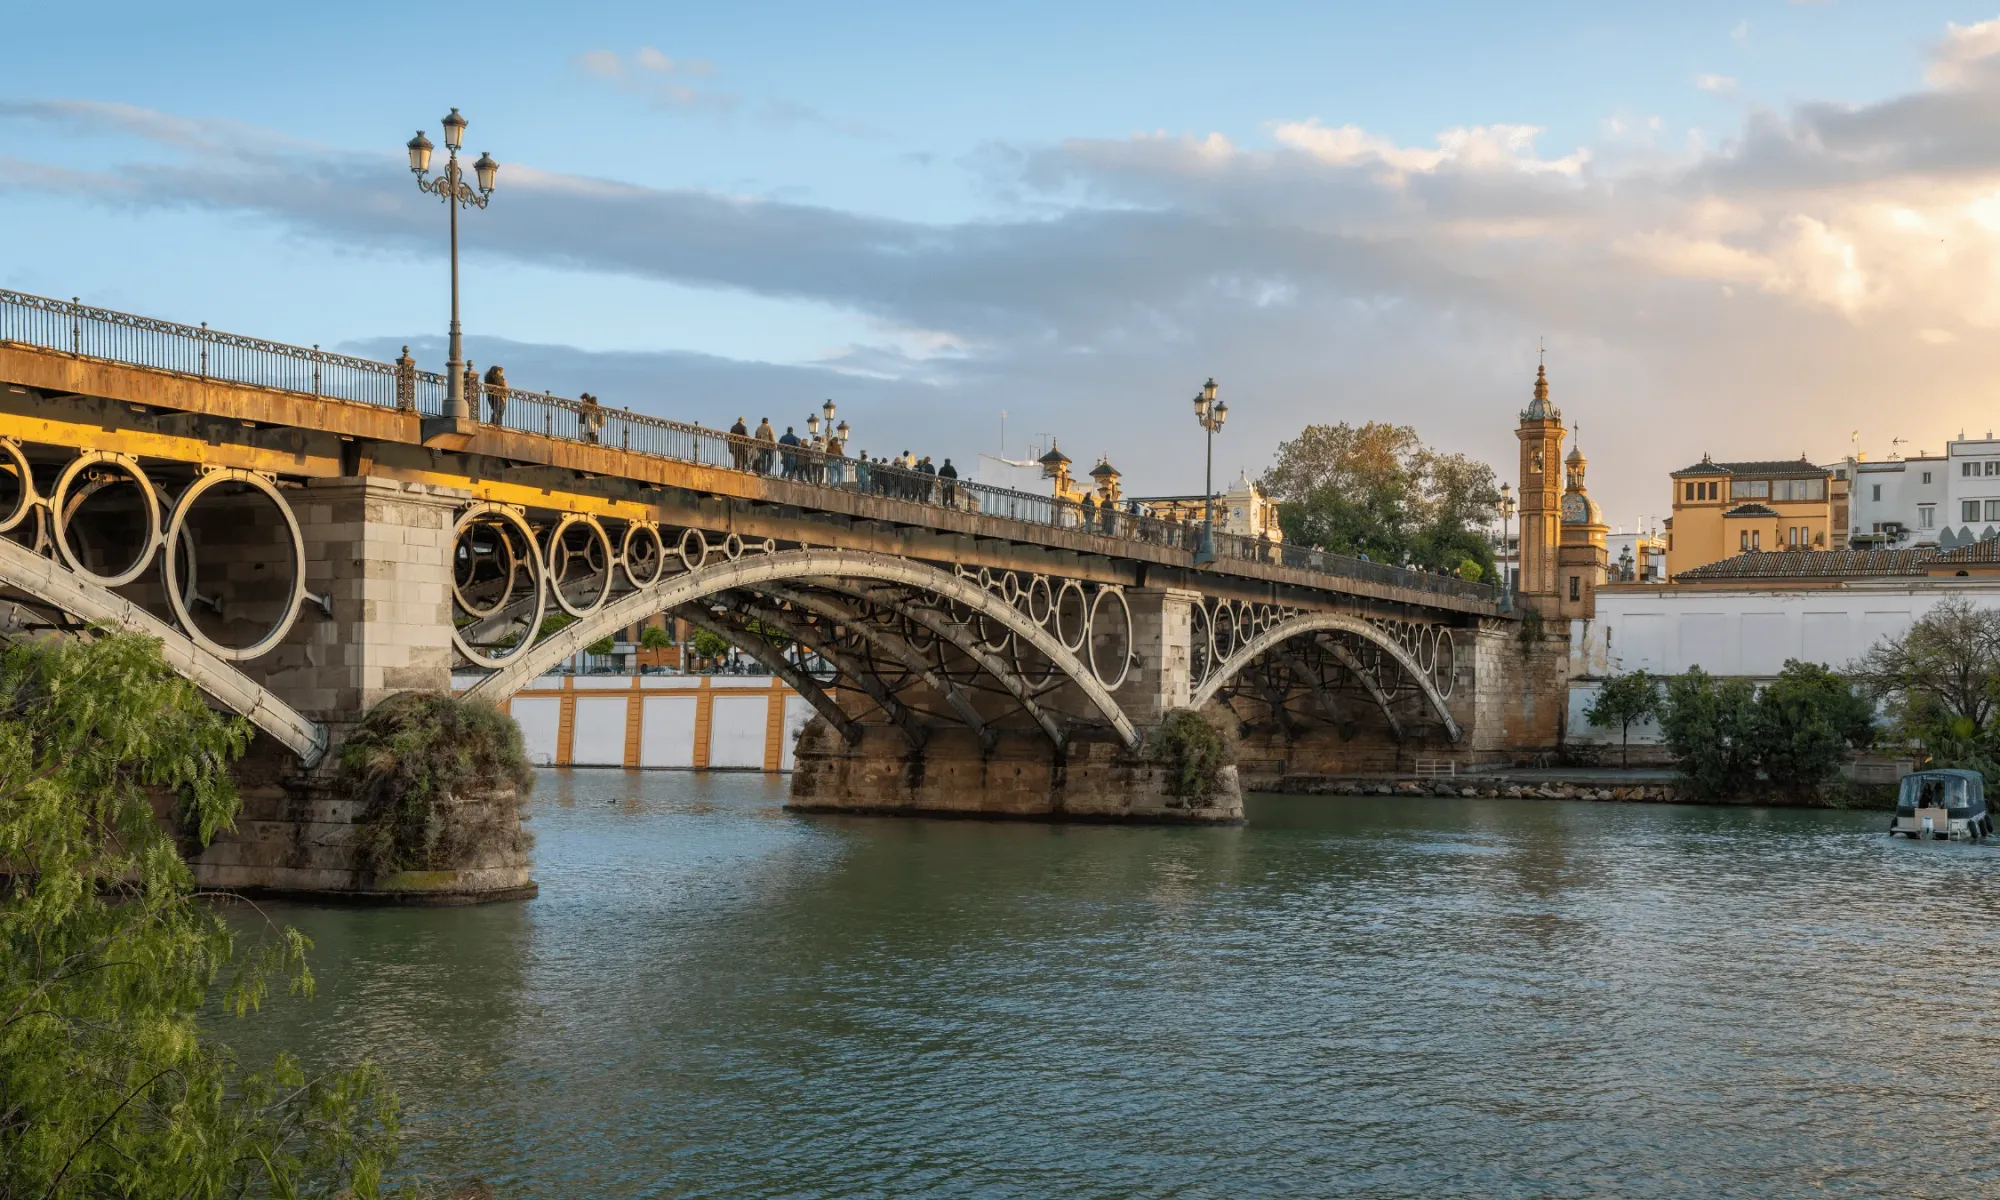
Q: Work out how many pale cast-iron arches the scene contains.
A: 3